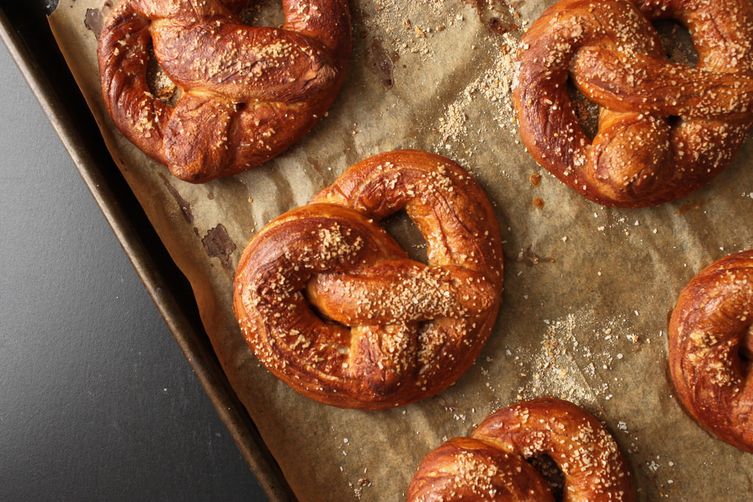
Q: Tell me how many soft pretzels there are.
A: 5